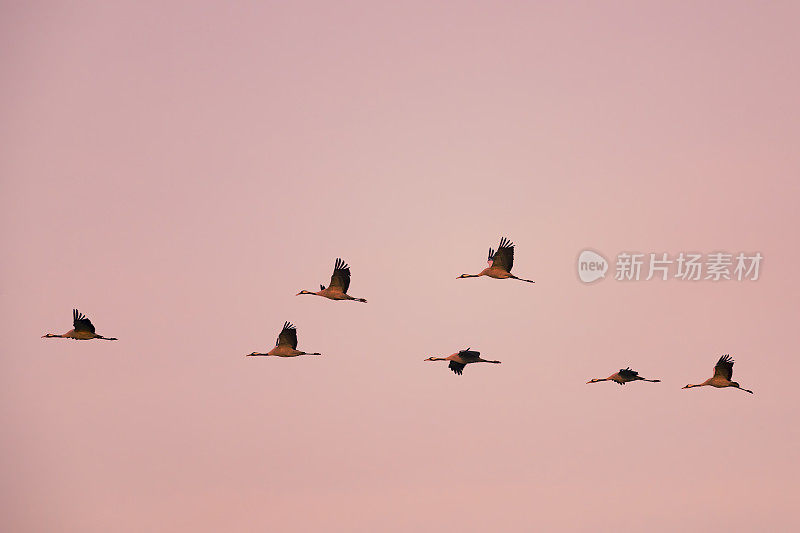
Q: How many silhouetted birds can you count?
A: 7